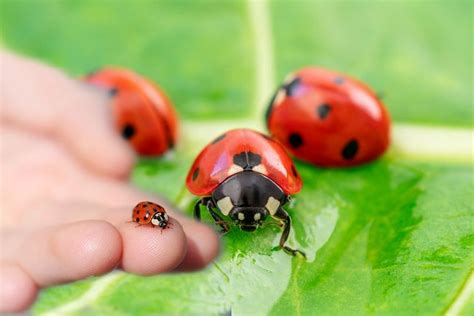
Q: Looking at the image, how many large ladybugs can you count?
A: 3